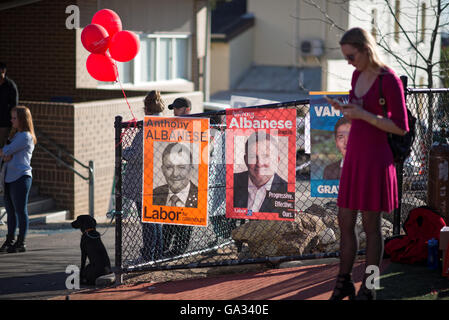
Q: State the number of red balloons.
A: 4